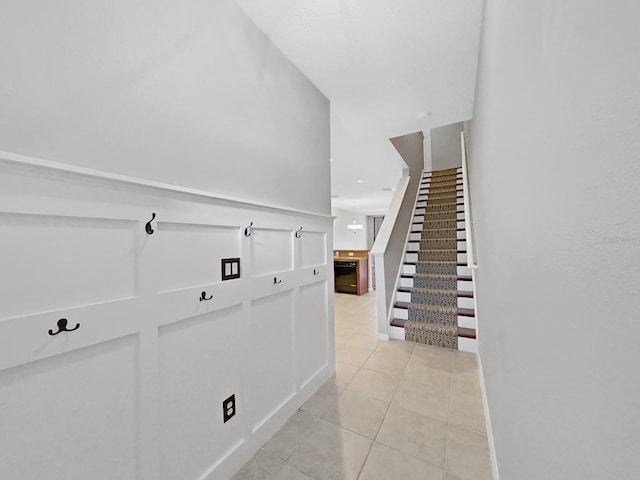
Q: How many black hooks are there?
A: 7